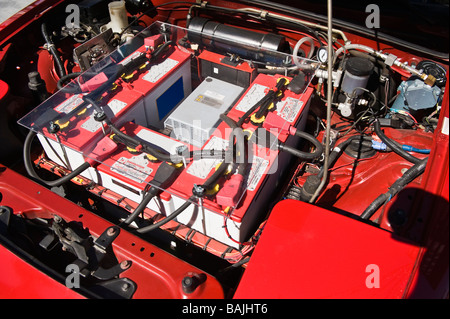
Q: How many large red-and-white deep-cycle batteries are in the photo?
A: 5